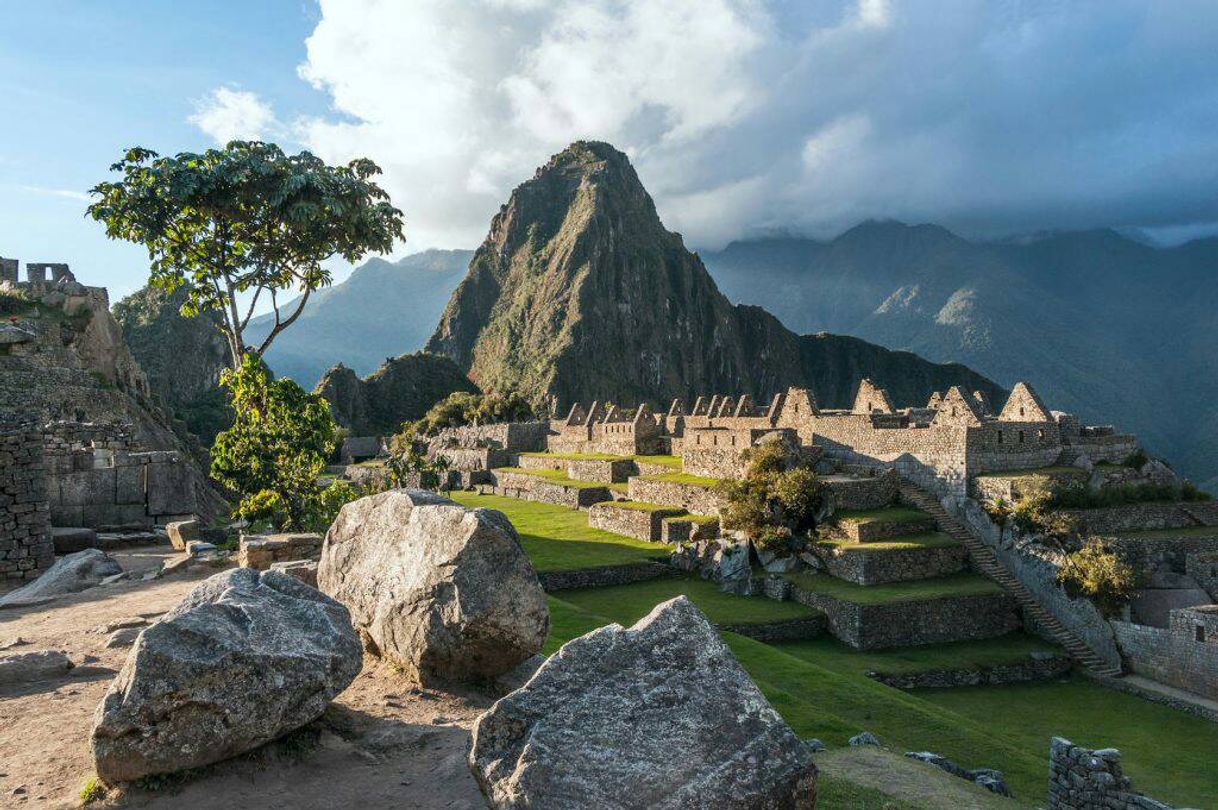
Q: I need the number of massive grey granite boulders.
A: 3